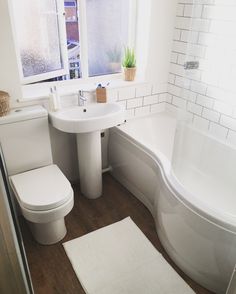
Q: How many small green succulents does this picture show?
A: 1